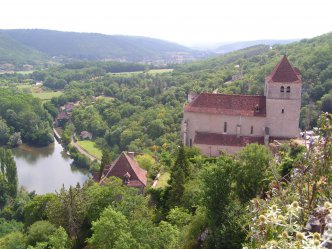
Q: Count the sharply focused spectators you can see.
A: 0